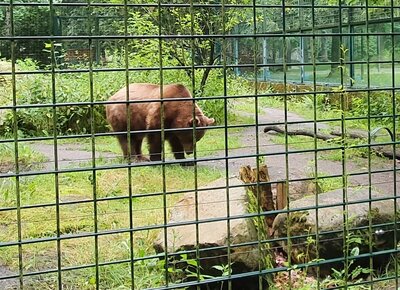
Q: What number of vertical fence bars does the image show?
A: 13